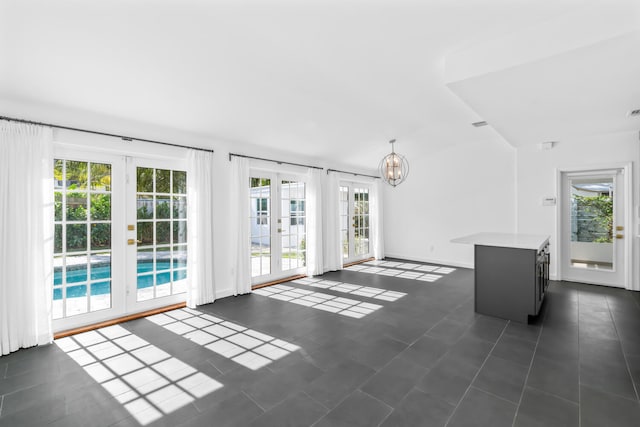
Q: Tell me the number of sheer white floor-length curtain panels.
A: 6